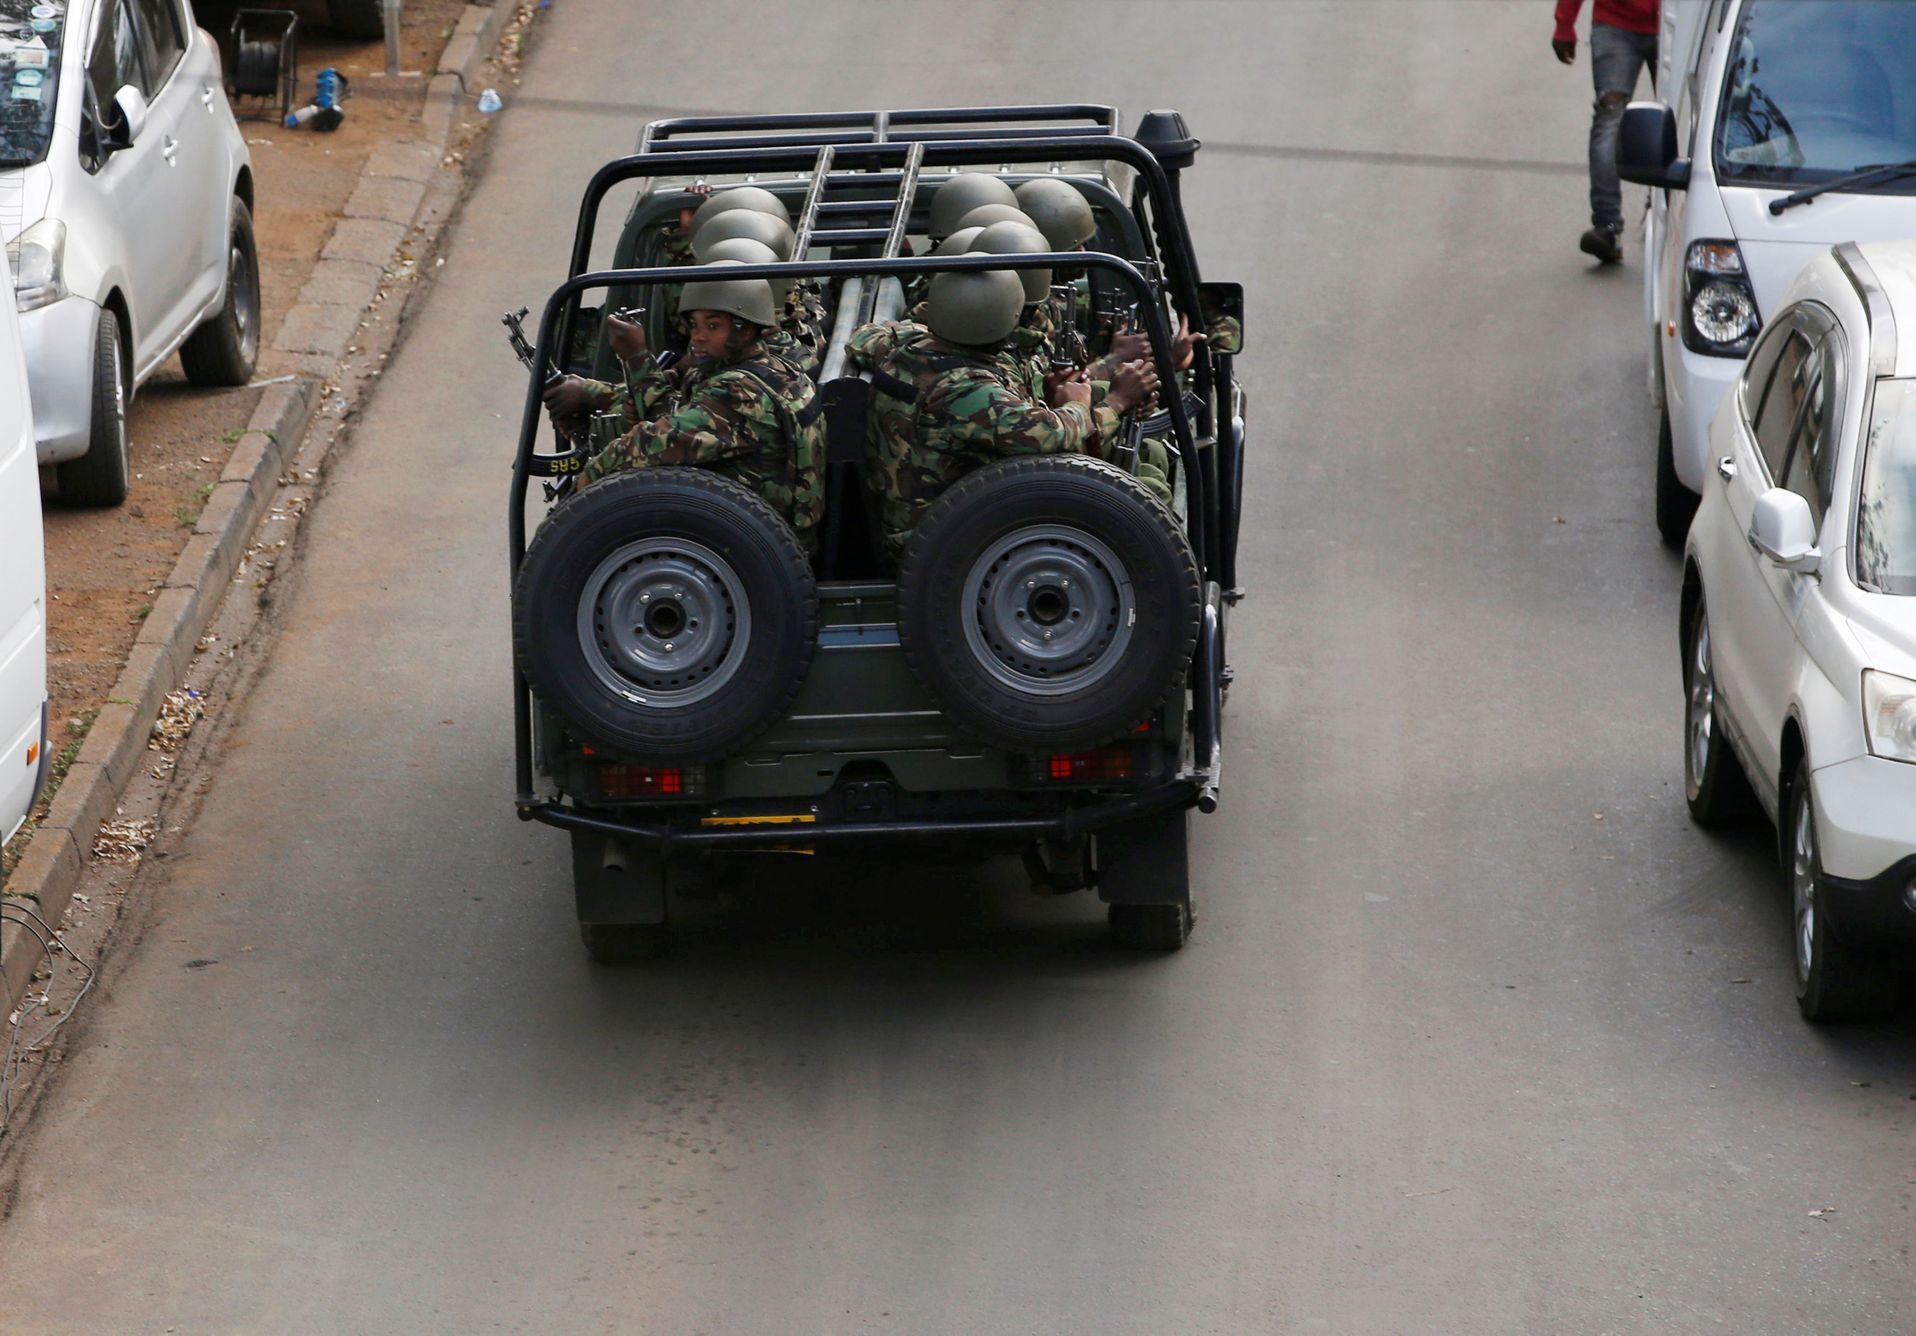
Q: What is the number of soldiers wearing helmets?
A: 10